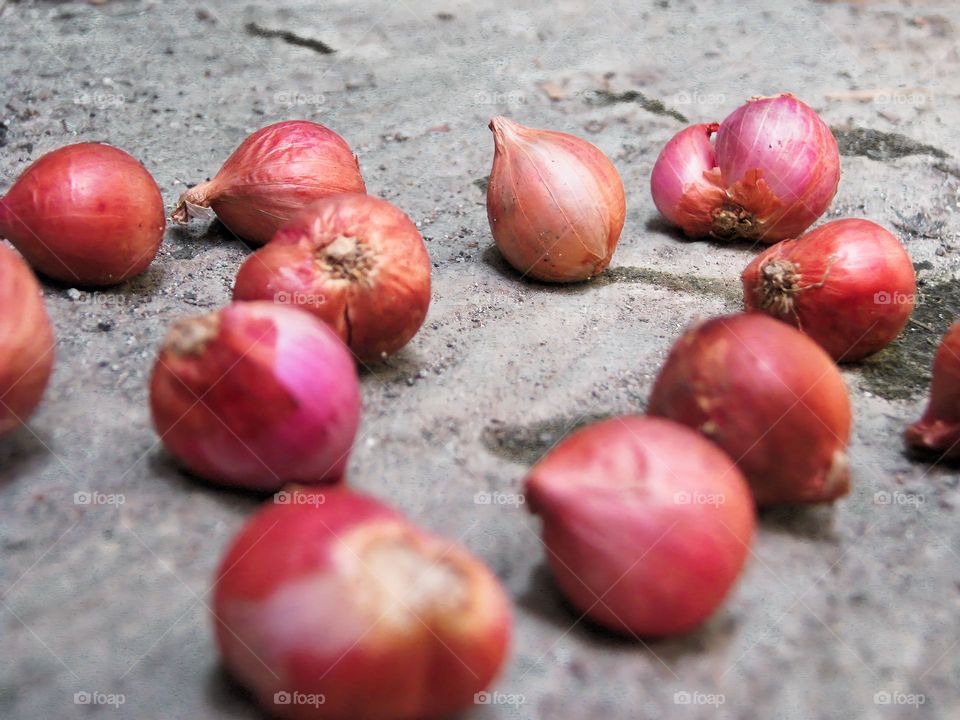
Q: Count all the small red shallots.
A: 12